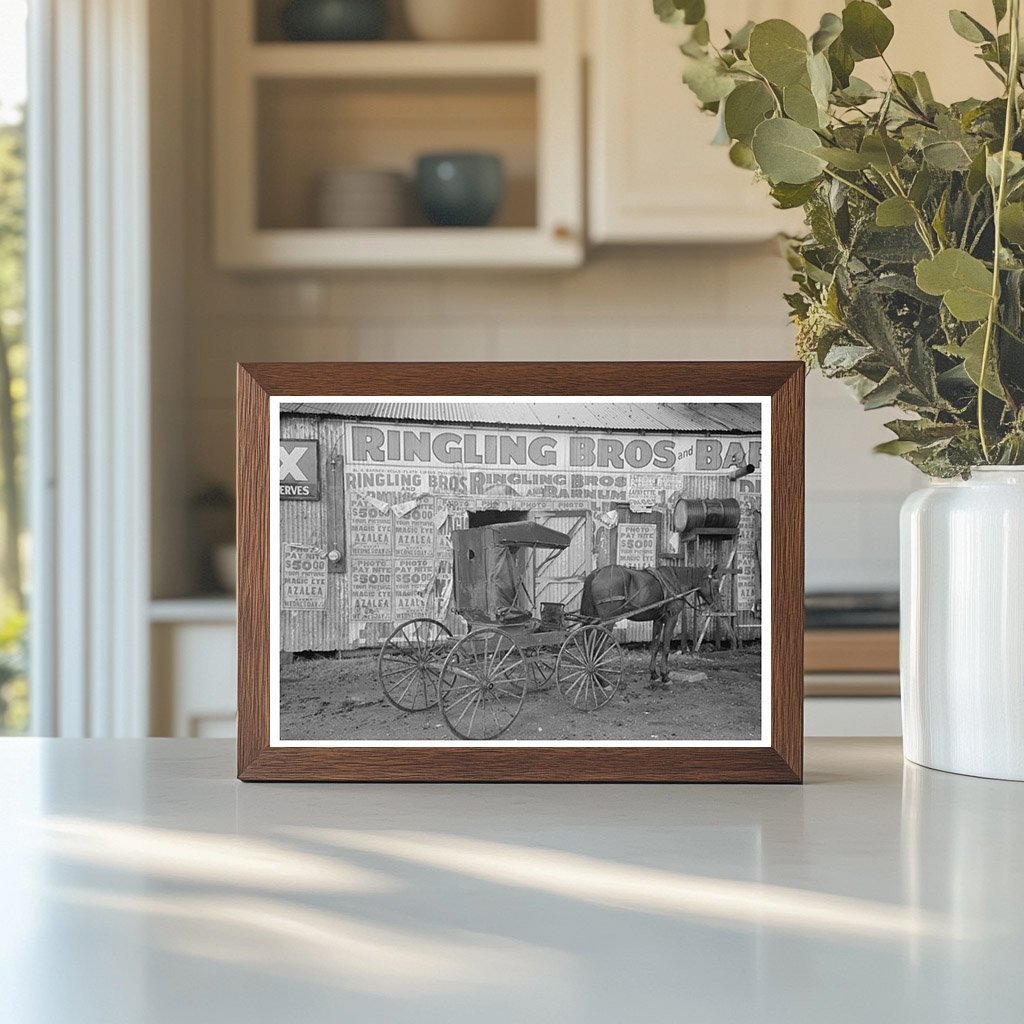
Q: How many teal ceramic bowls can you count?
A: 2